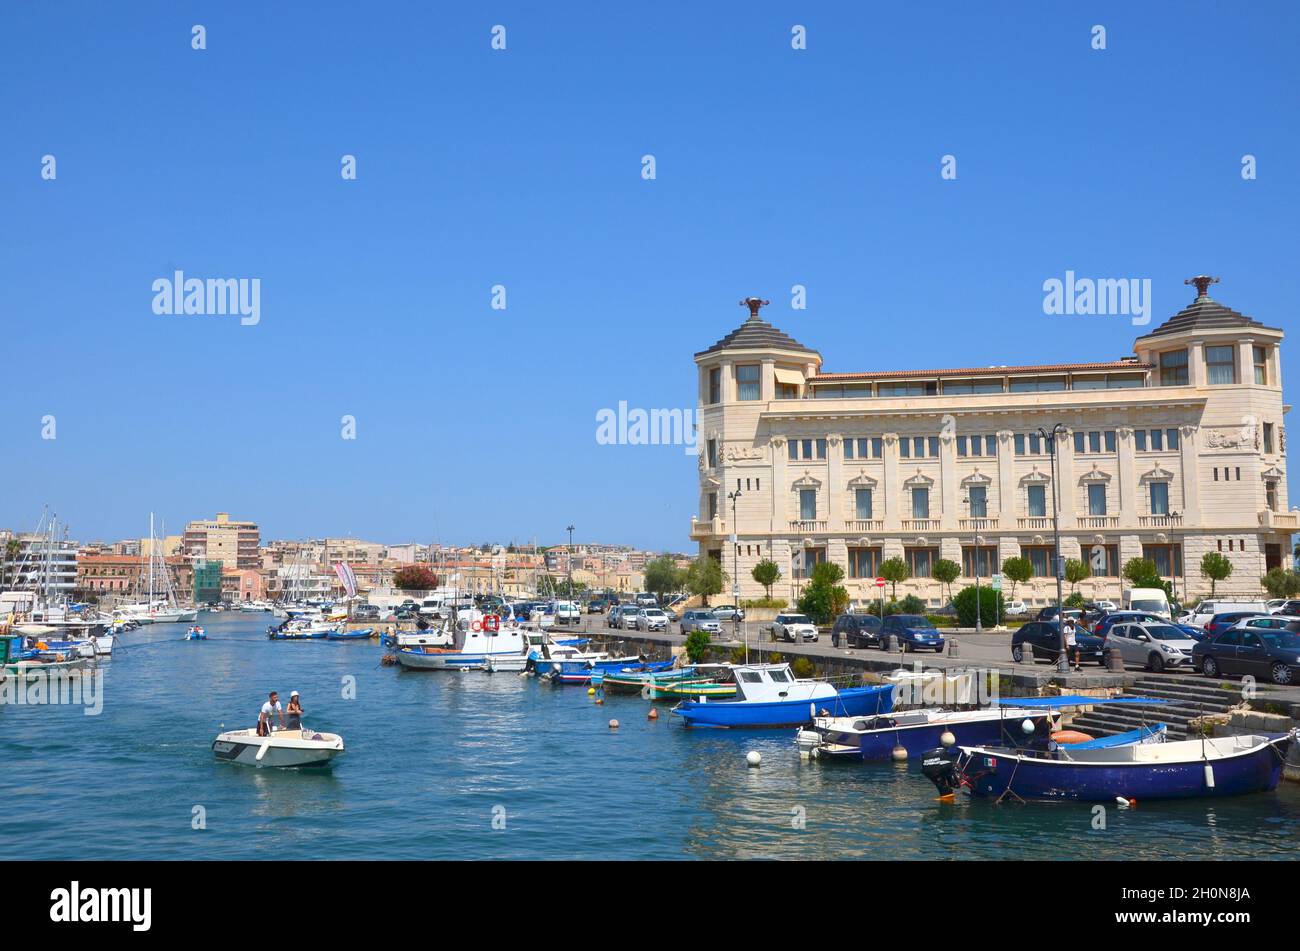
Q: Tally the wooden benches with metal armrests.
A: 0